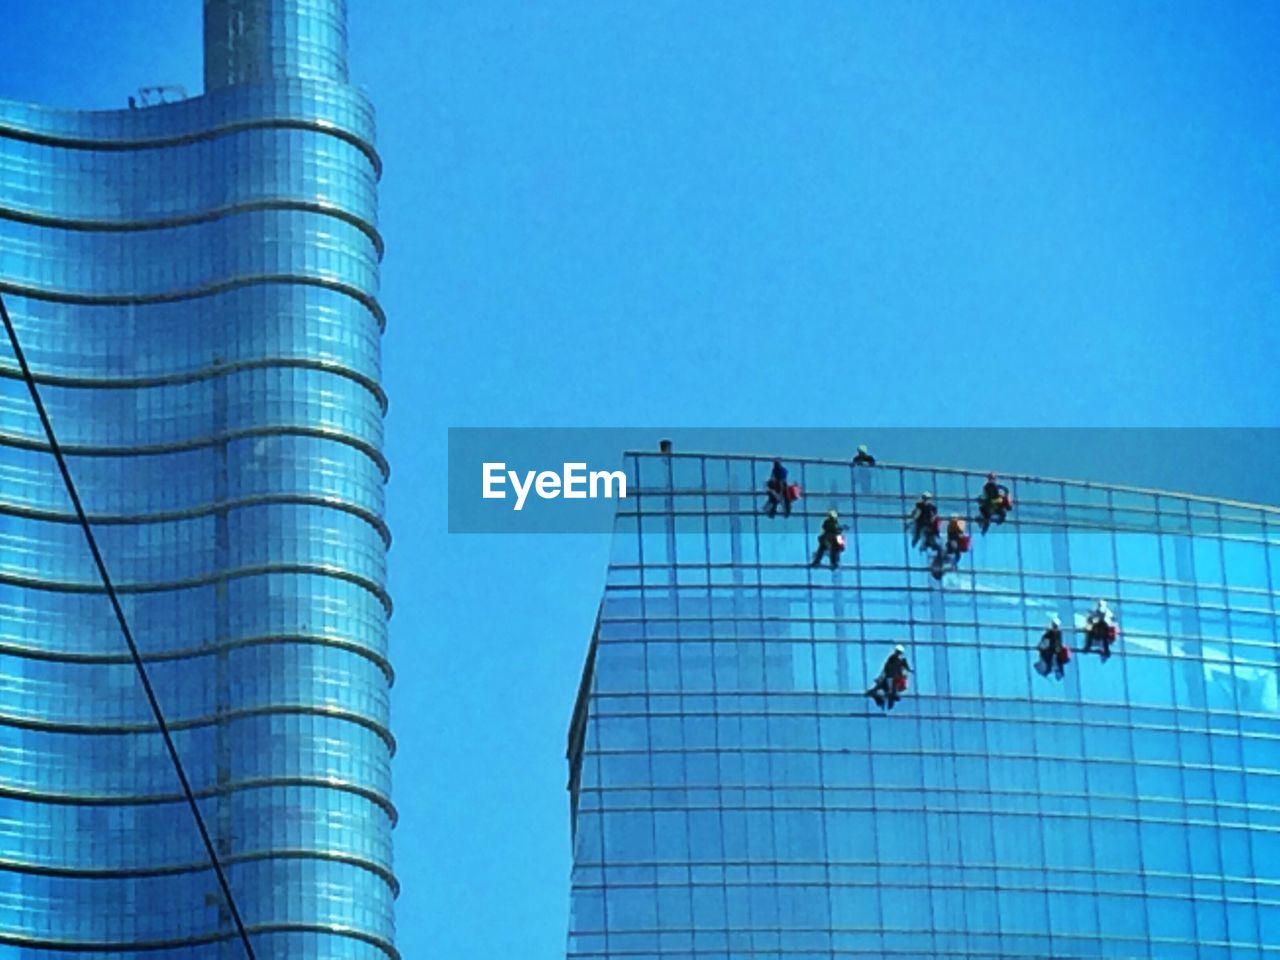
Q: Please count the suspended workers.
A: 8